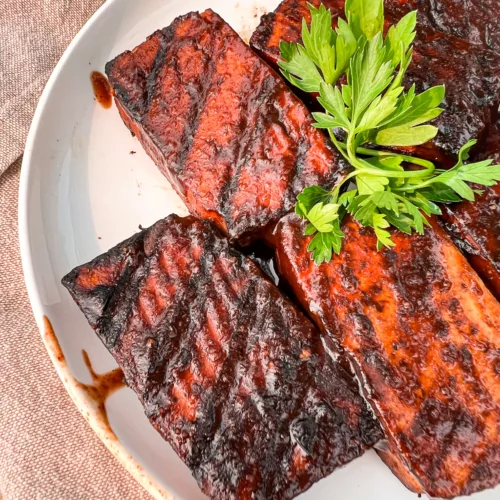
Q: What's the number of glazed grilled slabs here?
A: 5